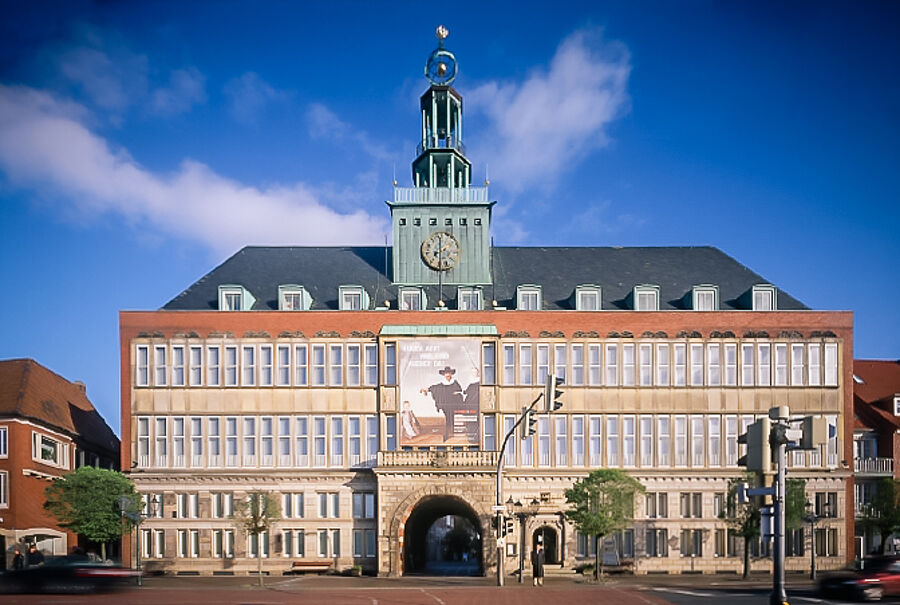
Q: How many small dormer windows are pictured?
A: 10